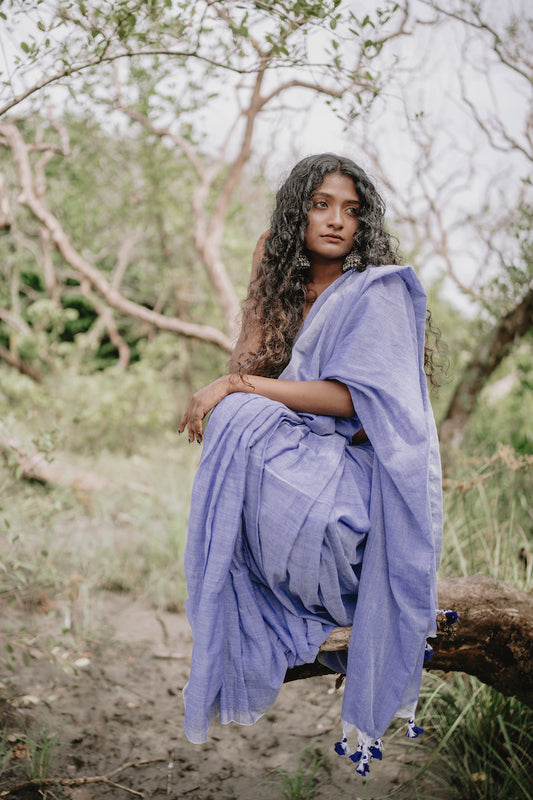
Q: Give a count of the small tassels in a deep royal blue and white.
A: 7